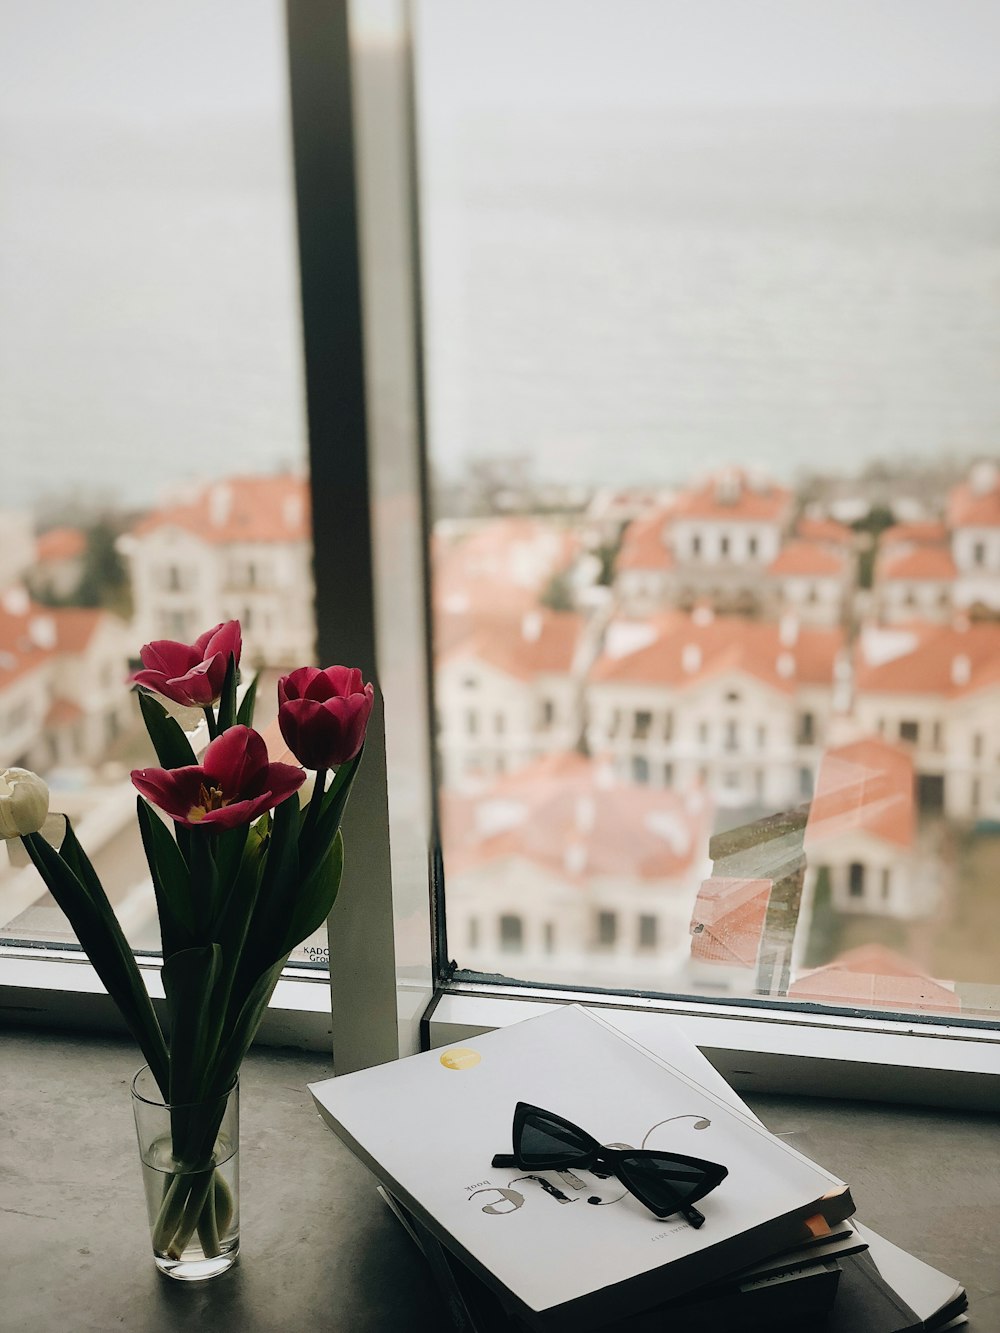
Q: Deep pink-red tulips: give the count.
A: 3